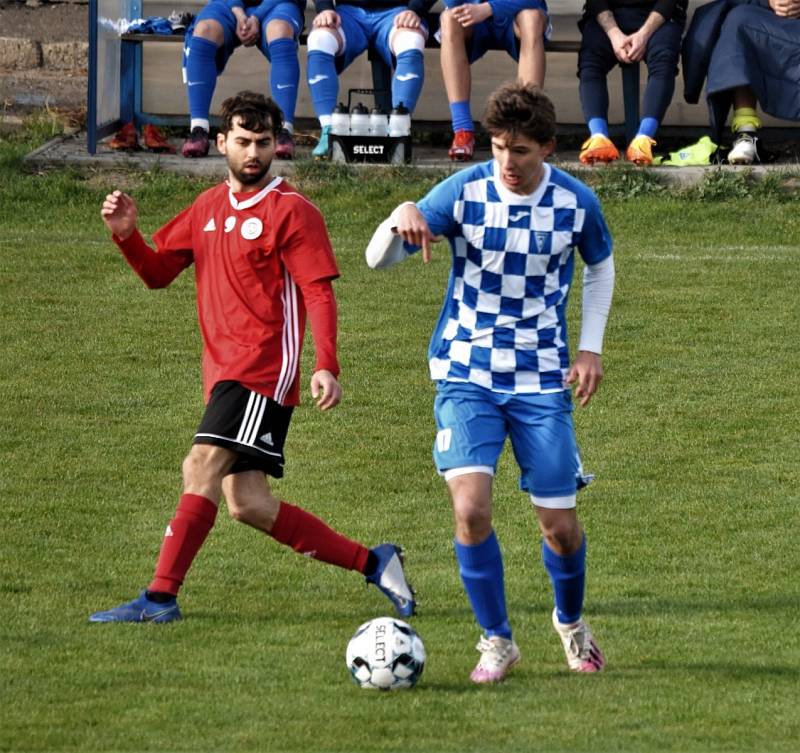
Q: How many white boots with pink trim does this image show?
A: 2